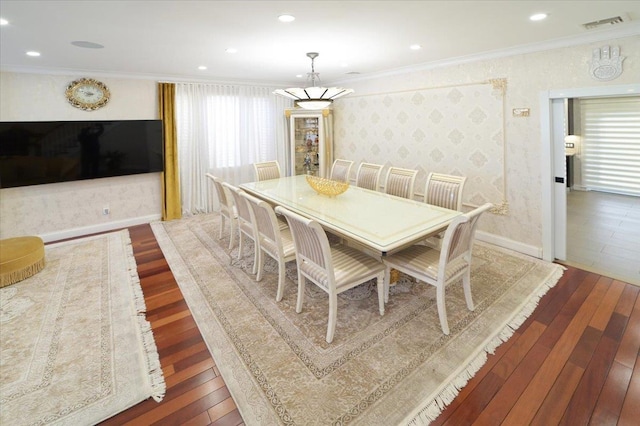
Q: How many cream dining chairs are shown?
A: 10